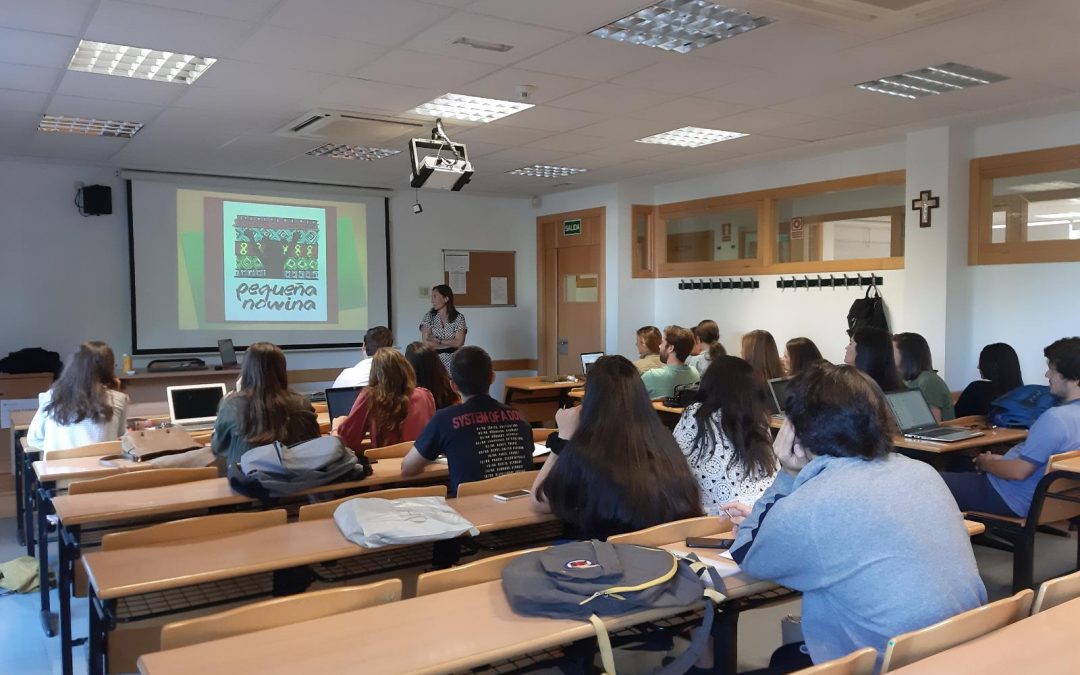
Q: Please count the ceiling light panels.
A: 8